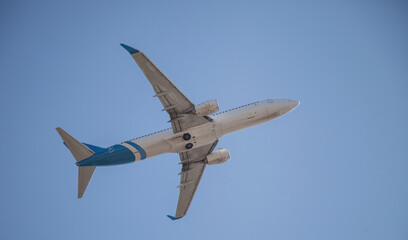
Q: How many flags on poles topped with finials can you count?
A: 0